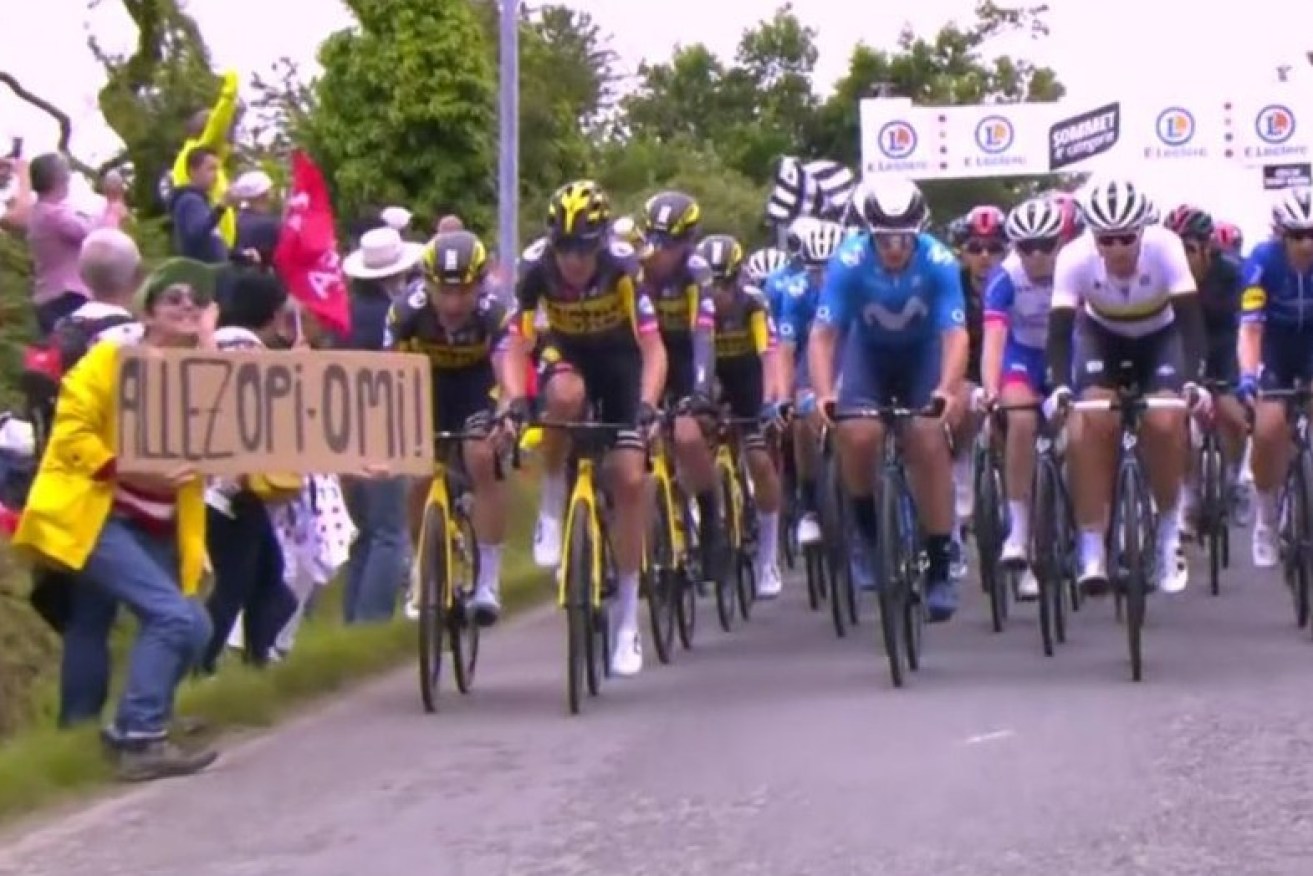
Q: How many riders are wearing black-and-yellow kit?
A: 4